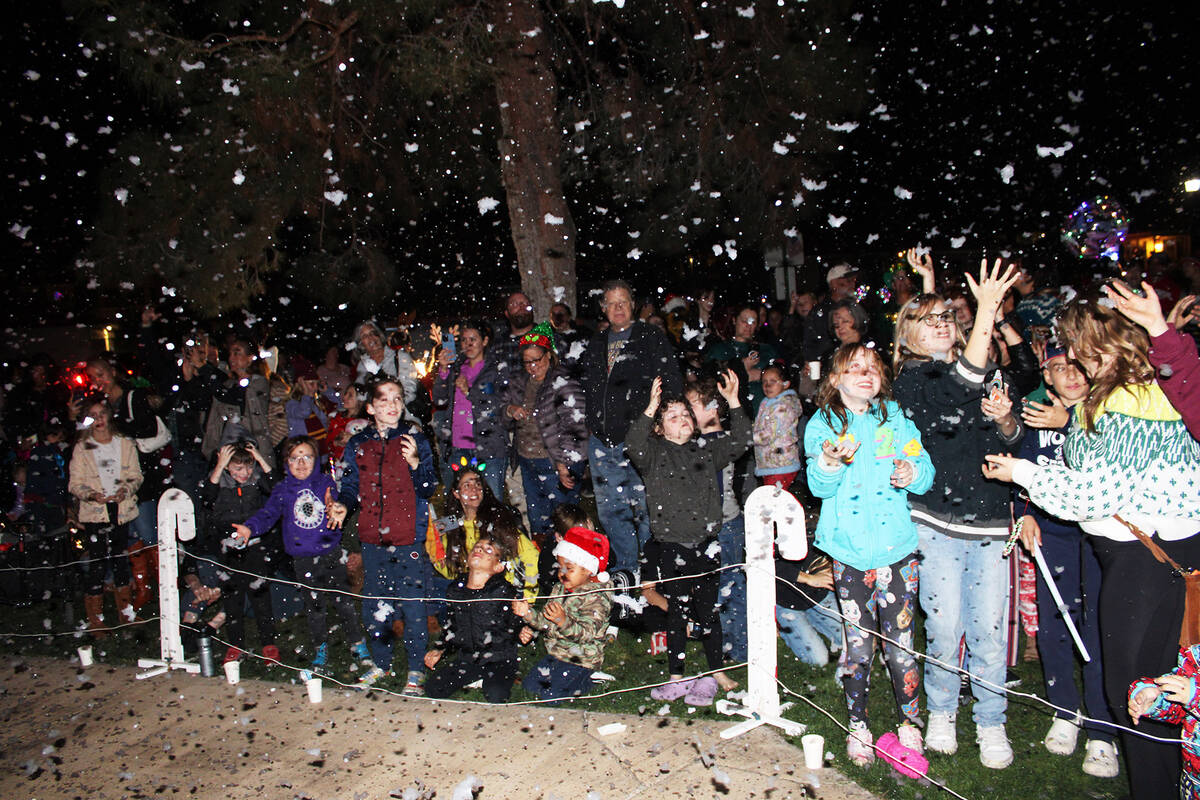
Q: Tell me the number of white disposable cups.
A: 5